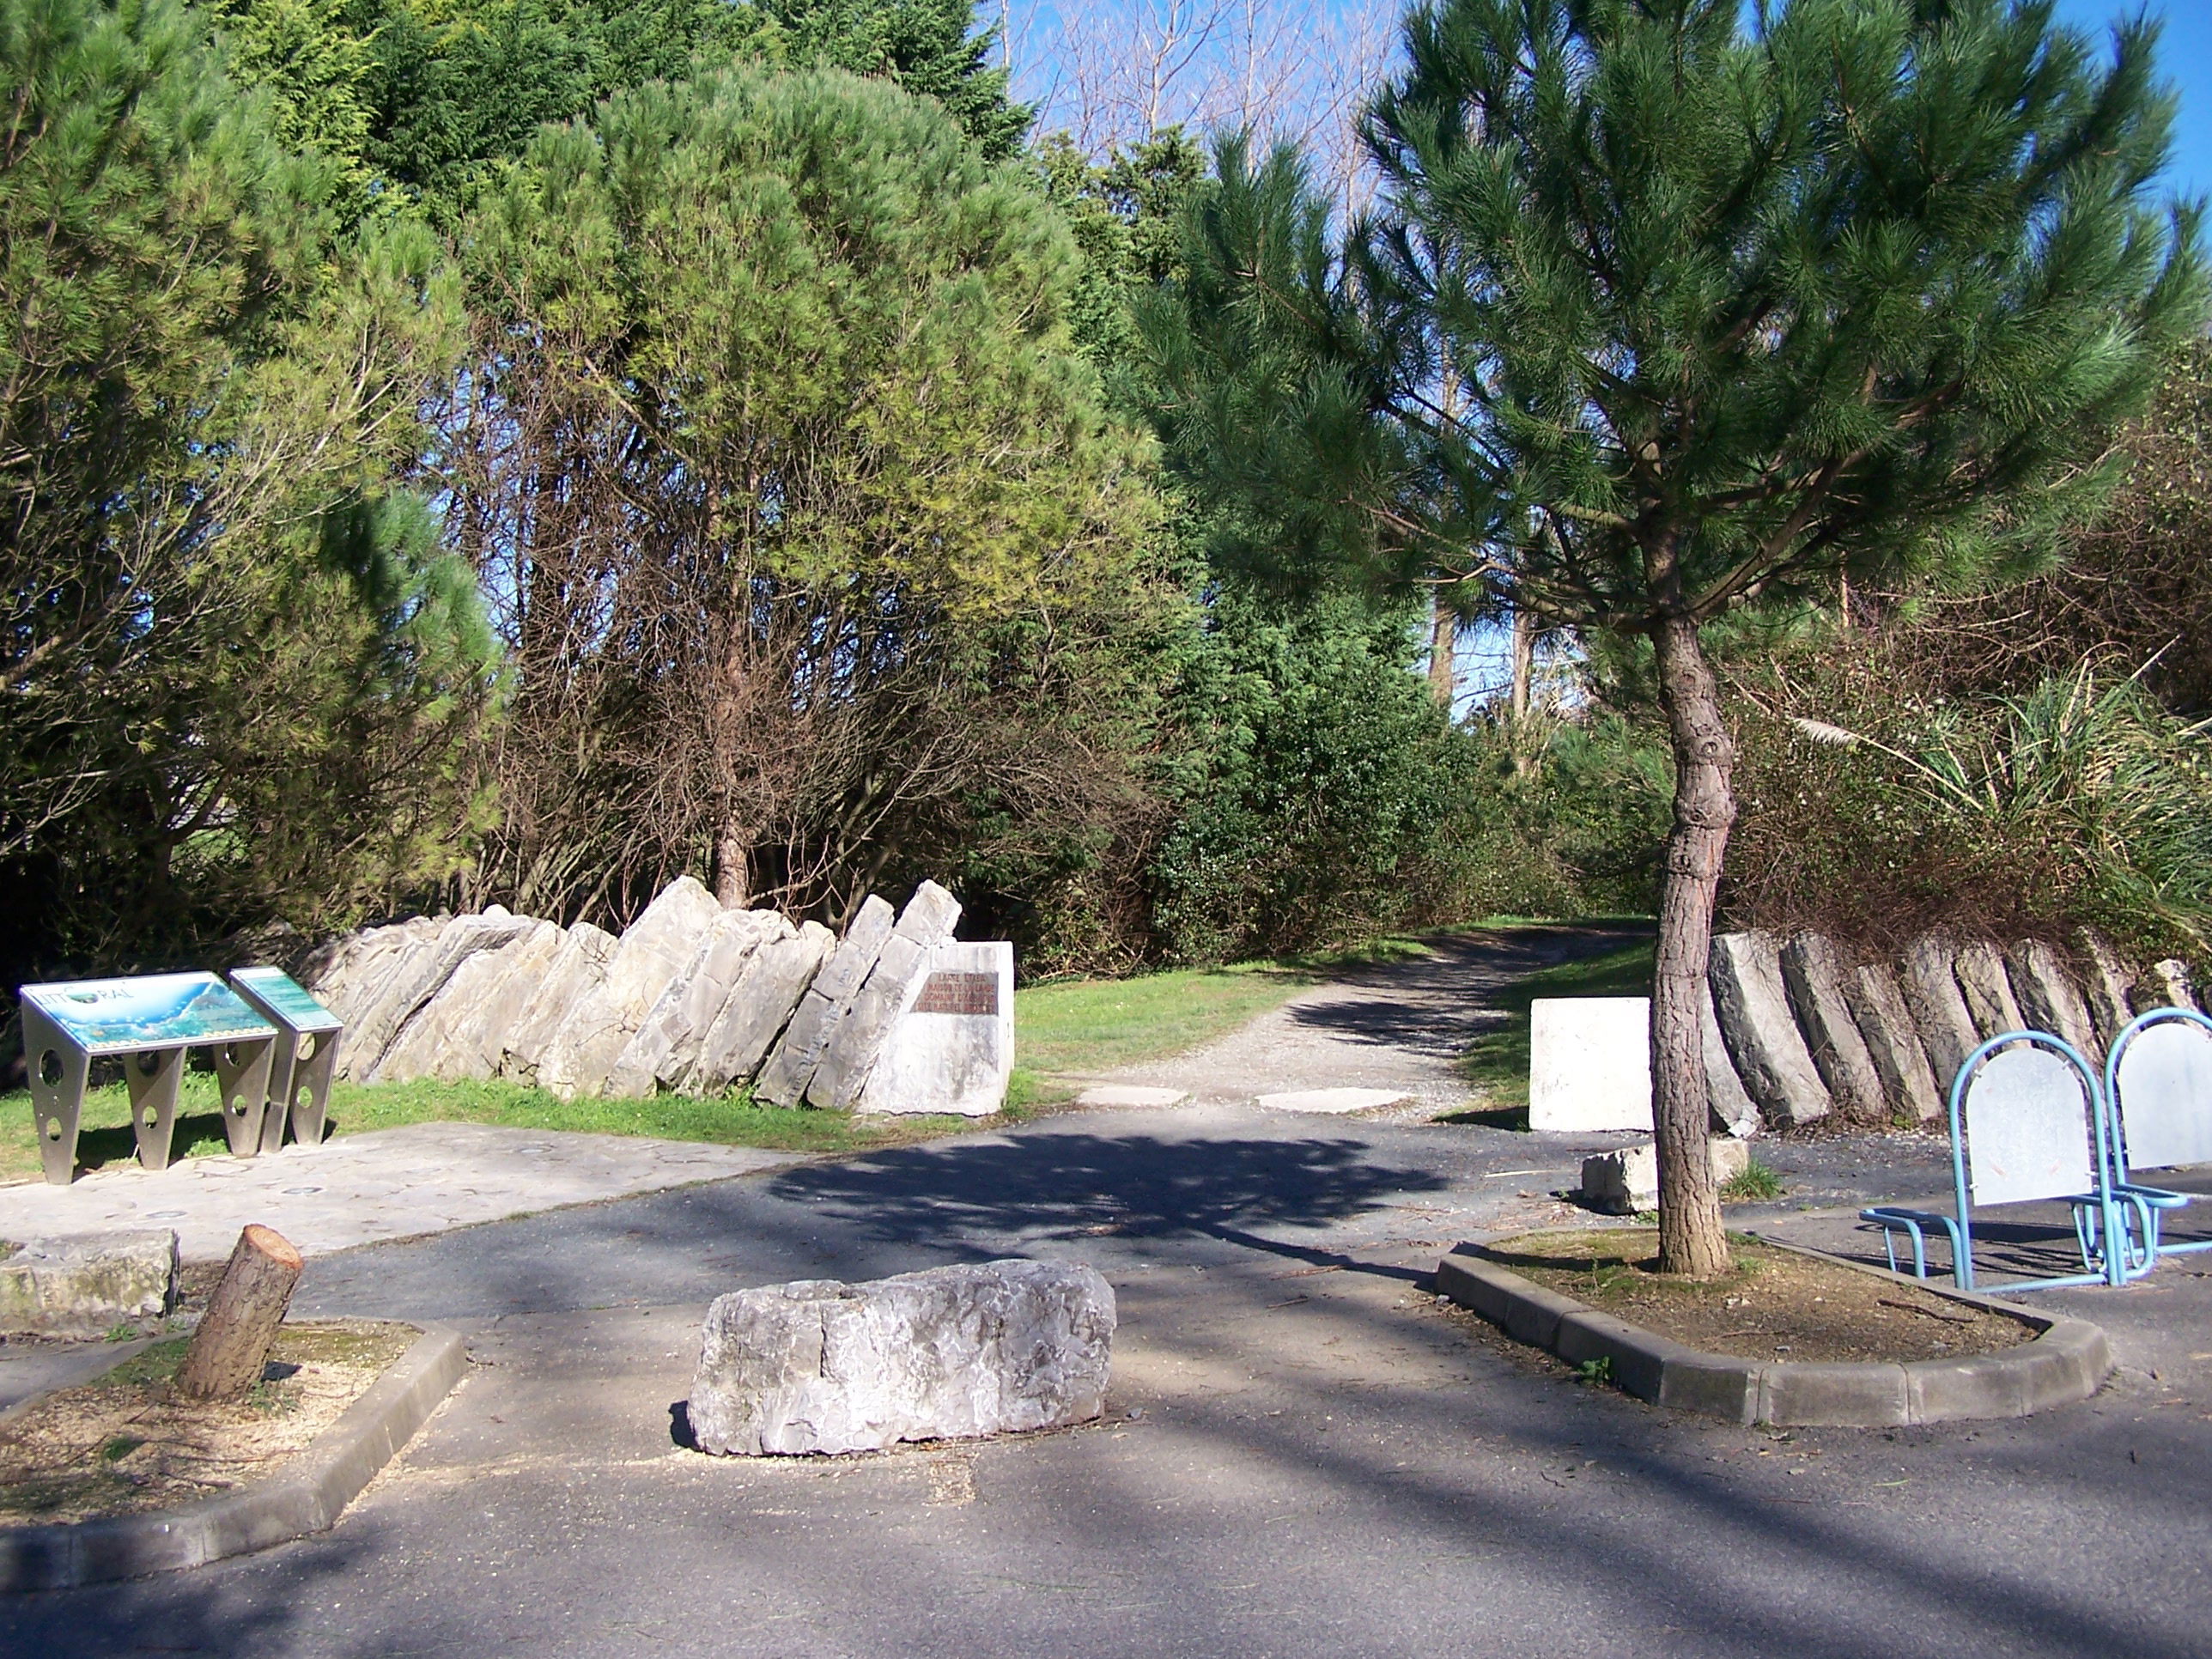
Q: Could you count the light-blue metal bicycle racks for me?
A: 2